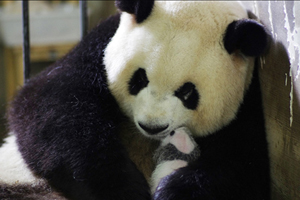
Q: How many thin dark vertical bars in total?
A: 2